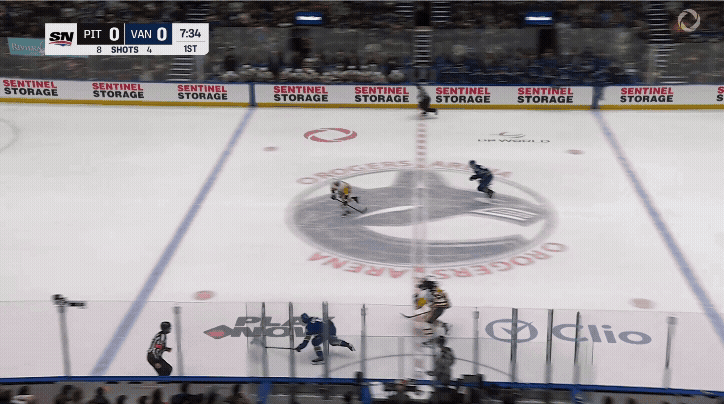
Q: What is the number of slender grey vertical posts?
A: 11